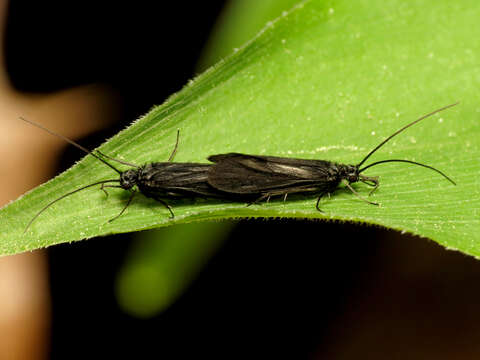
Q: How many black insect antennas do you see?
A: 4